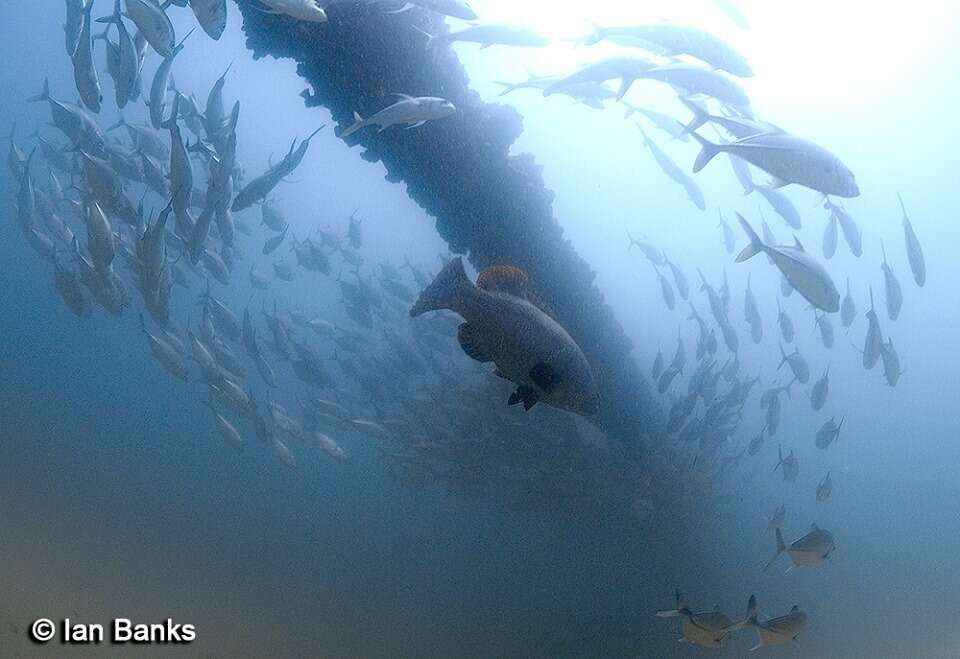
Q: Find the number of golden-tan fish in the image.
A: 3